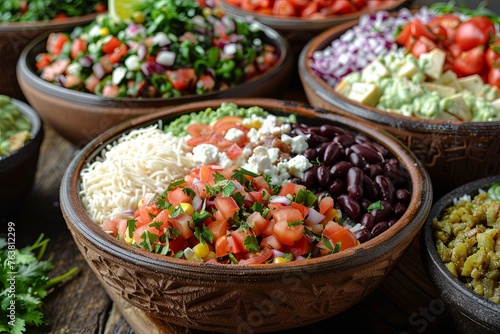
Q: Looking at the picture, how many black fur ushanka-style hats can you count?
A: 0